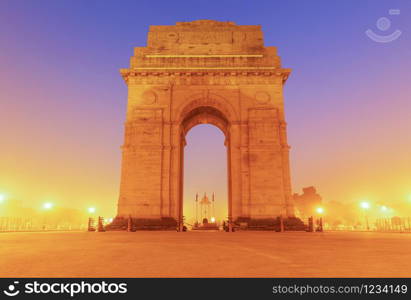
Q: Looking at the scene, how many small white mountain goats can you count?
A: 0